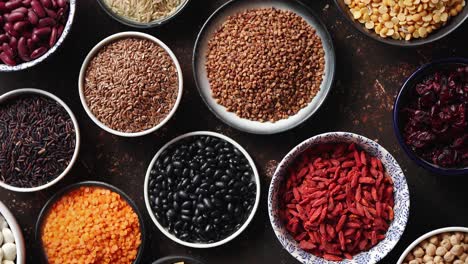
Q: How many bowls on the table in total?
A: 13